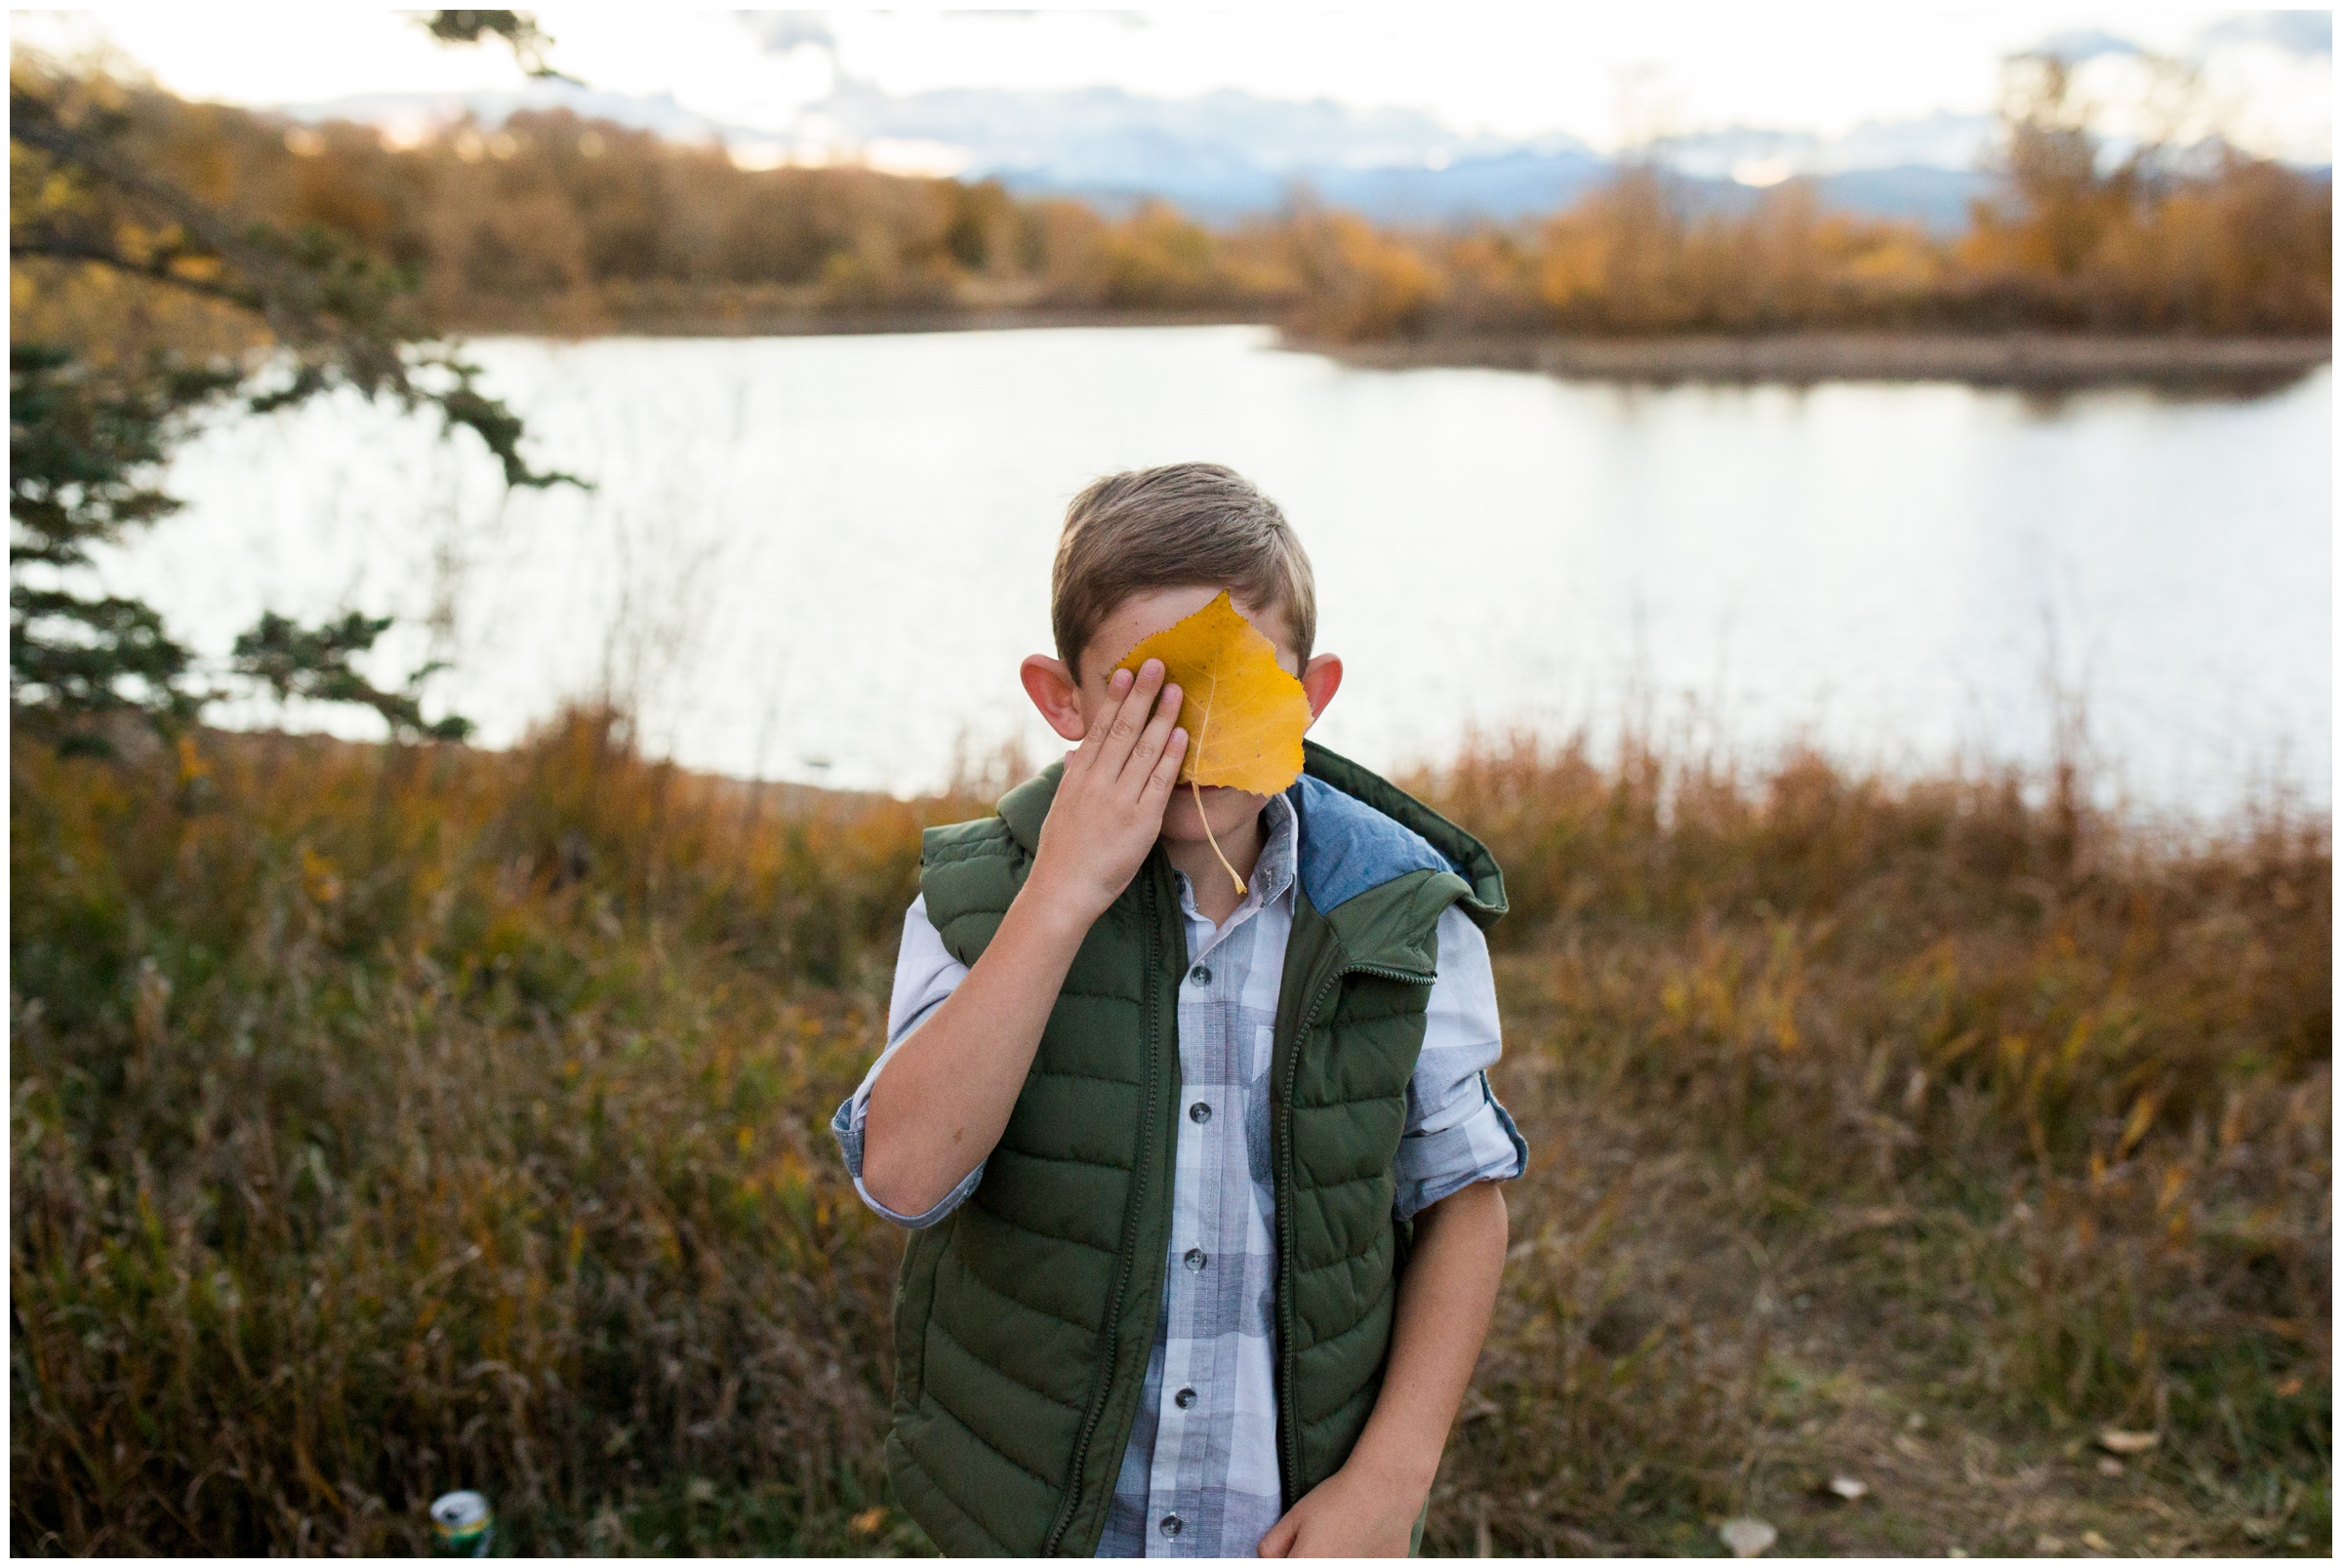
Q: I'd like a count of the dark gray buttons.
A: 5